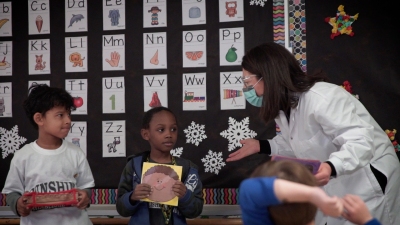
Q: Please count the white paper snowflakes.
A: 6